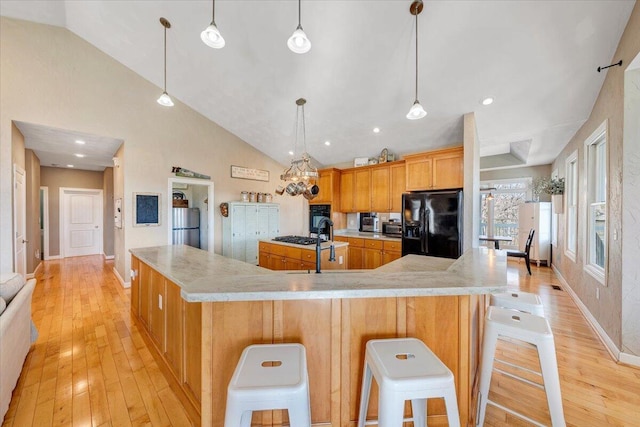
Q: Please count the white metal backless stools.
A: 4